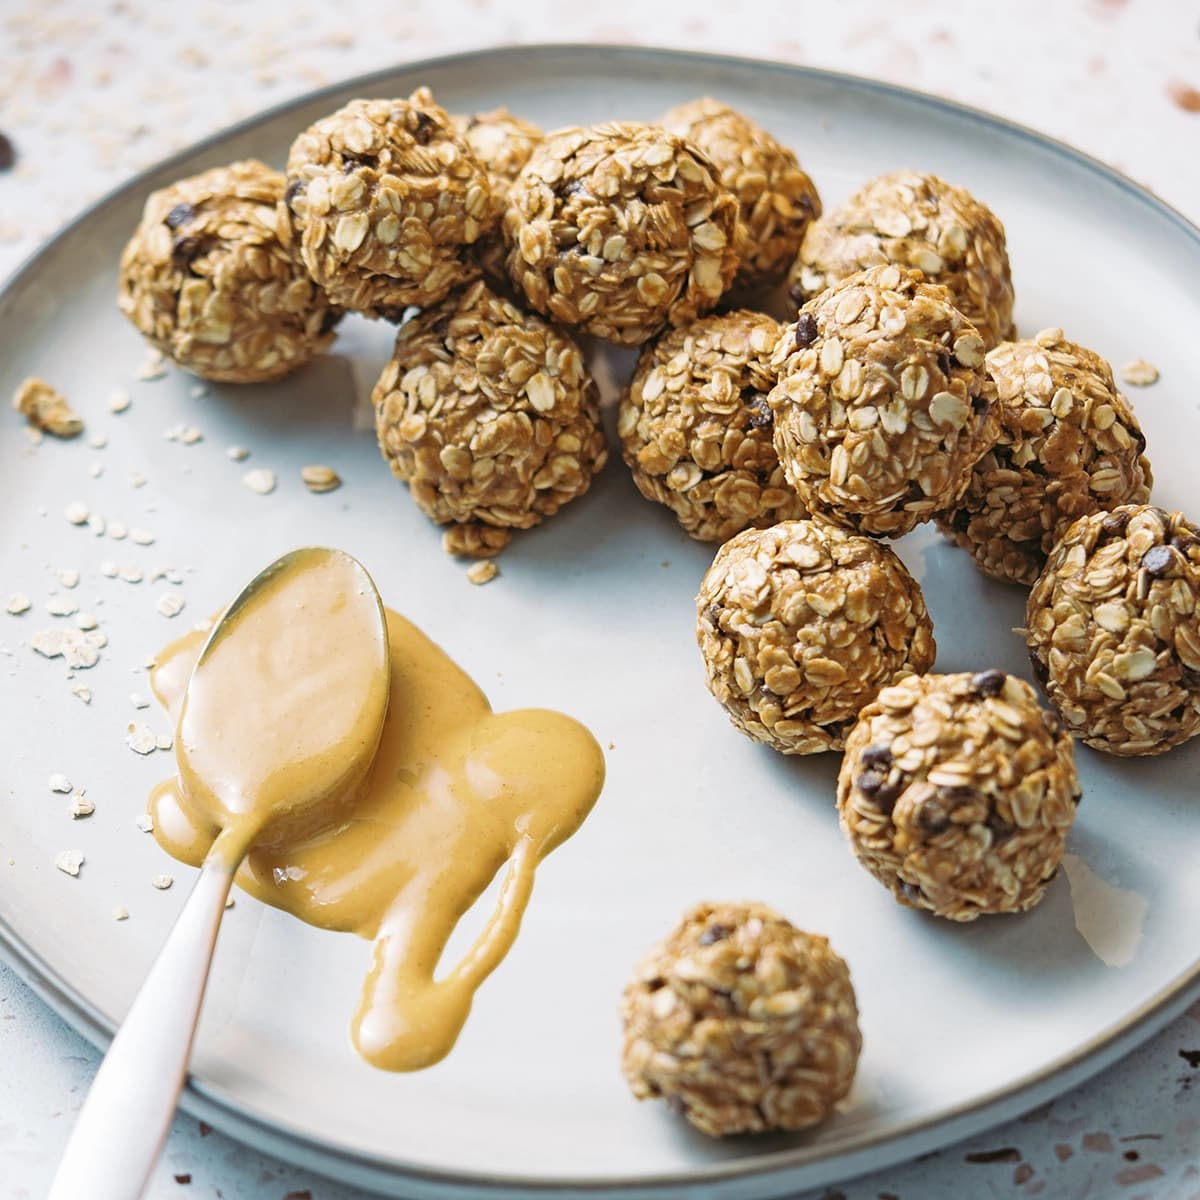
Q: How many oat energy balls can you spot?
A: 14